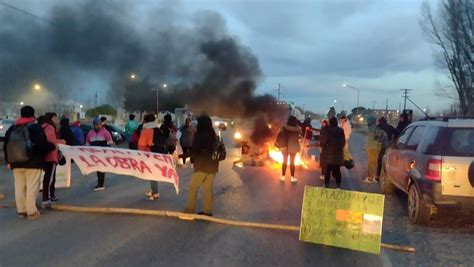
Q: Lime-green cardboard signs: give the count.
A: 1